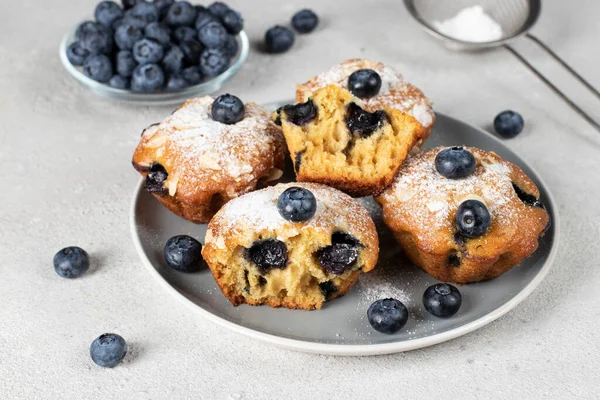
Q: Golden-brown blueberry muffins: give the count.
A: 5